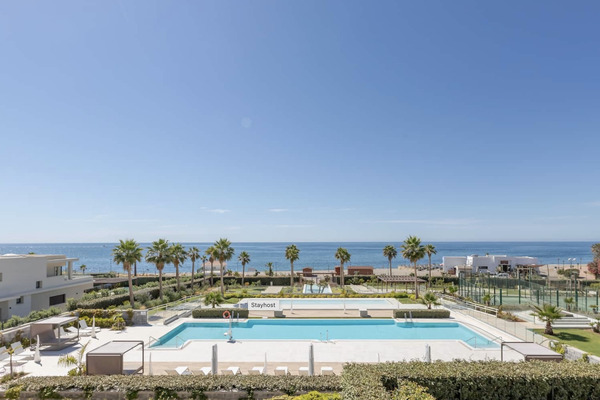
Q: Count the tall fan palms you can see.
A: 13